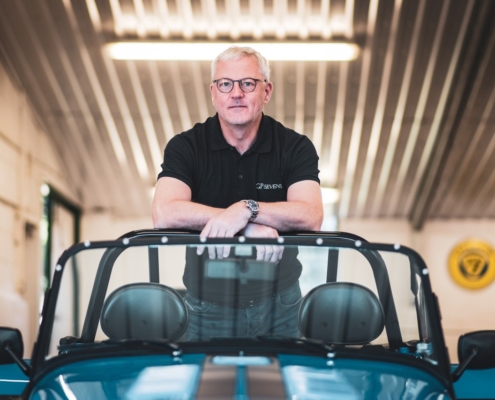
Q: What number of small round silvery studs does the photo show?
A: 11